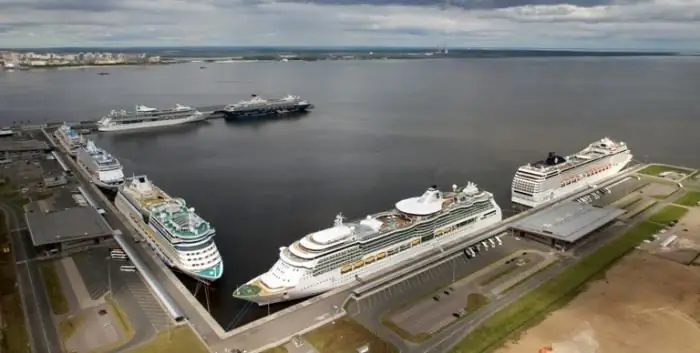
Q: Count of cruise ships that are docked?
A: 7